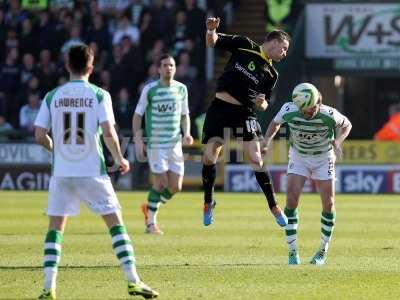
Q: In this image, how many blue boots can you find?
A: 4